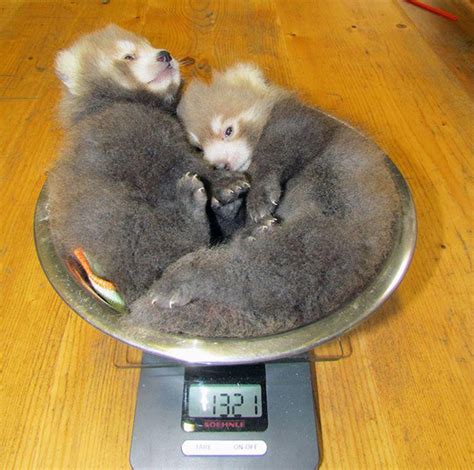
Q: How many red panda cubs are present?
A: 2